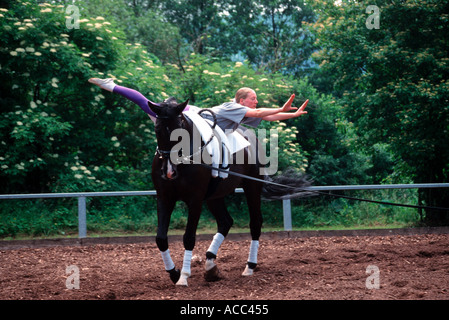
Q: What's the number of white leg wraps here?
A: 4